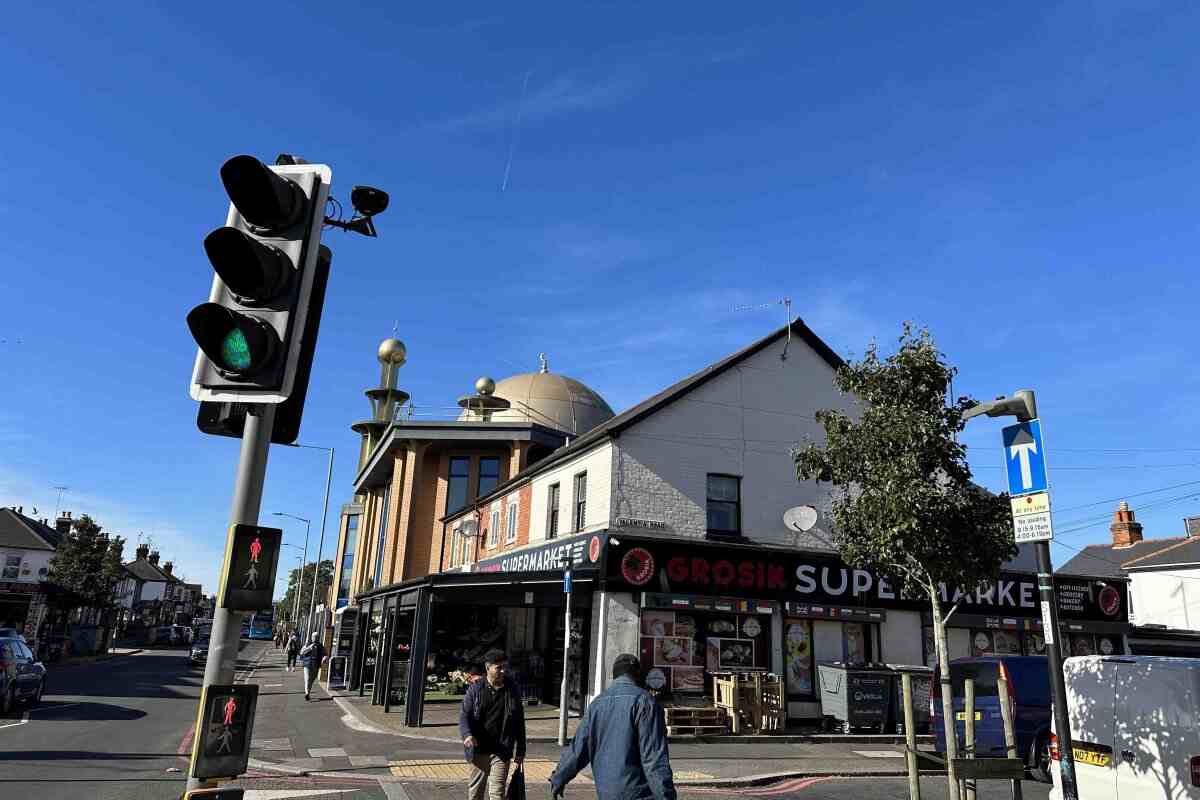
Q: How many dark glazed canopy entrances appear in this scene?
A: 1